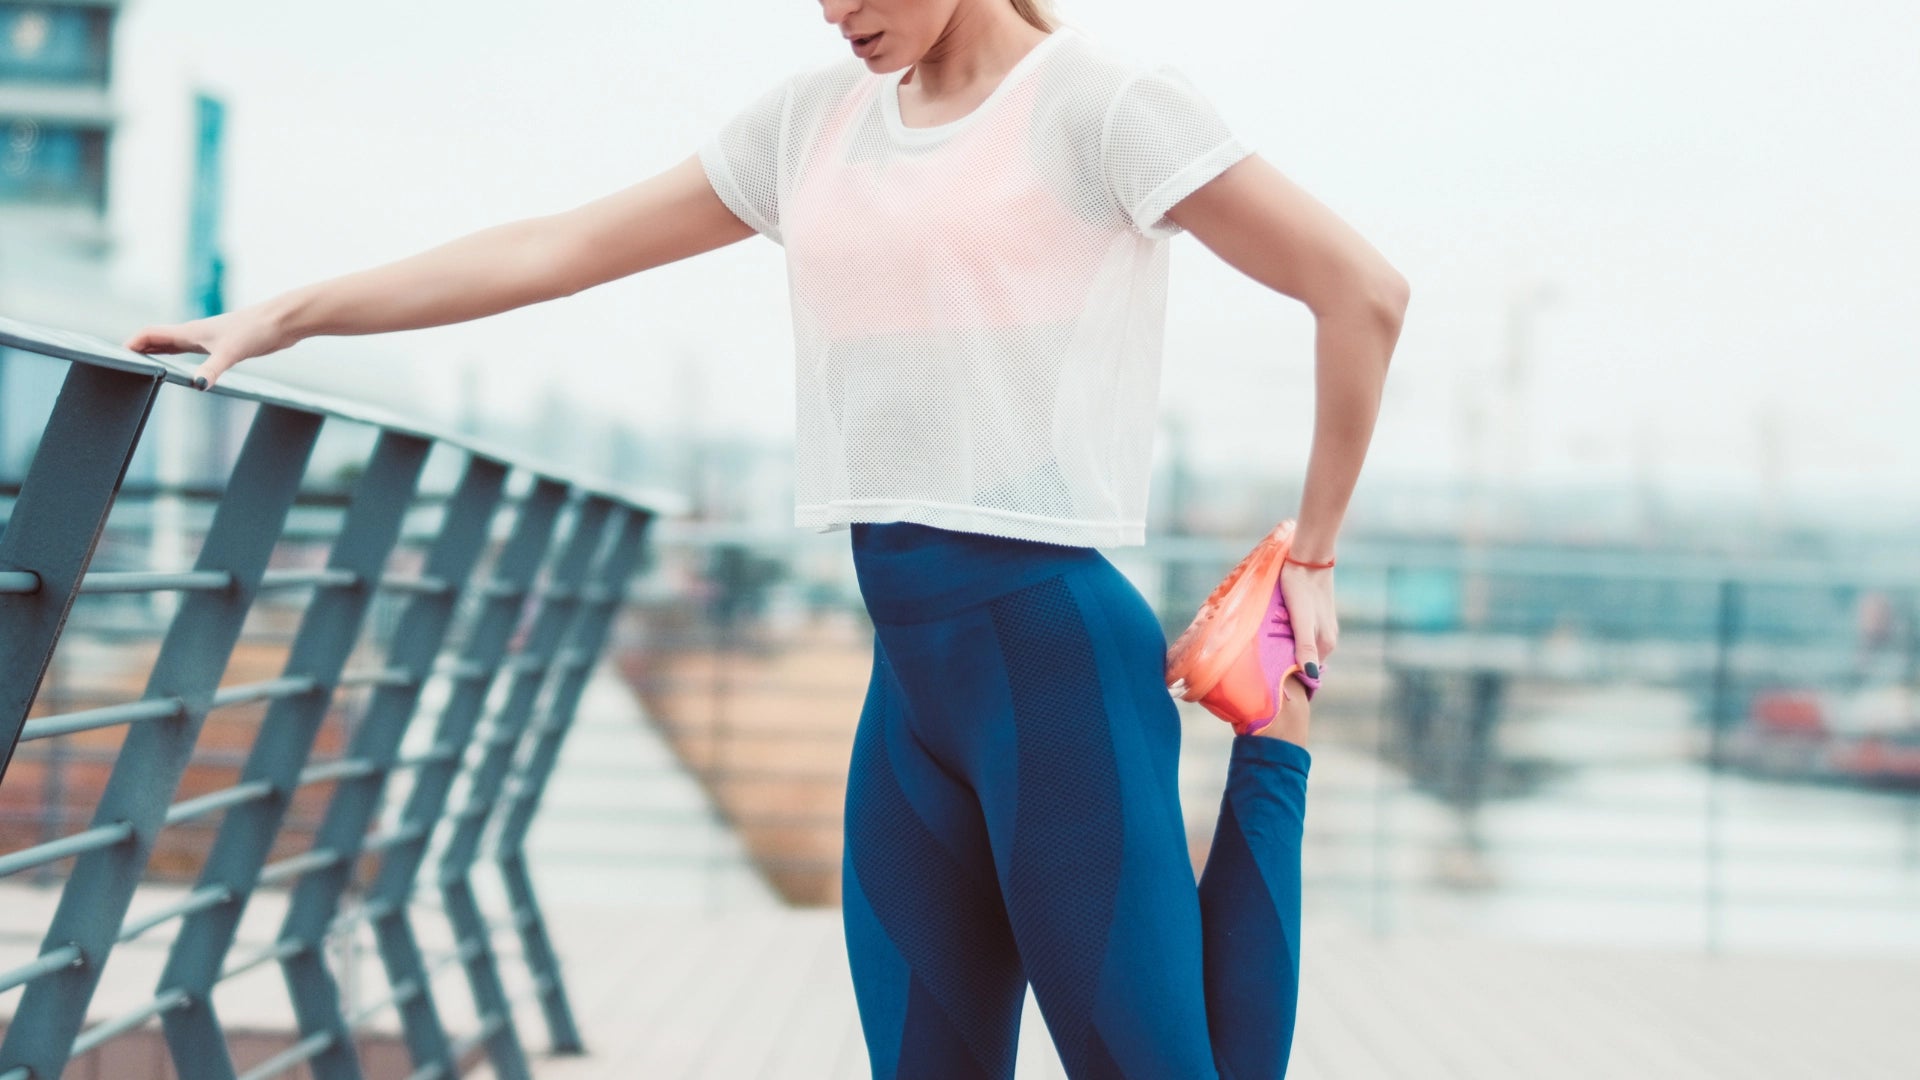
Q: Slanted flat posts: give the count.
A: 7